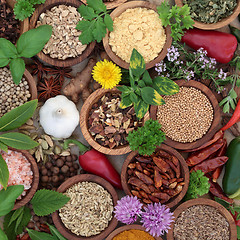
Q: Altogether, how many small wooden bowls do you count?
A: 13